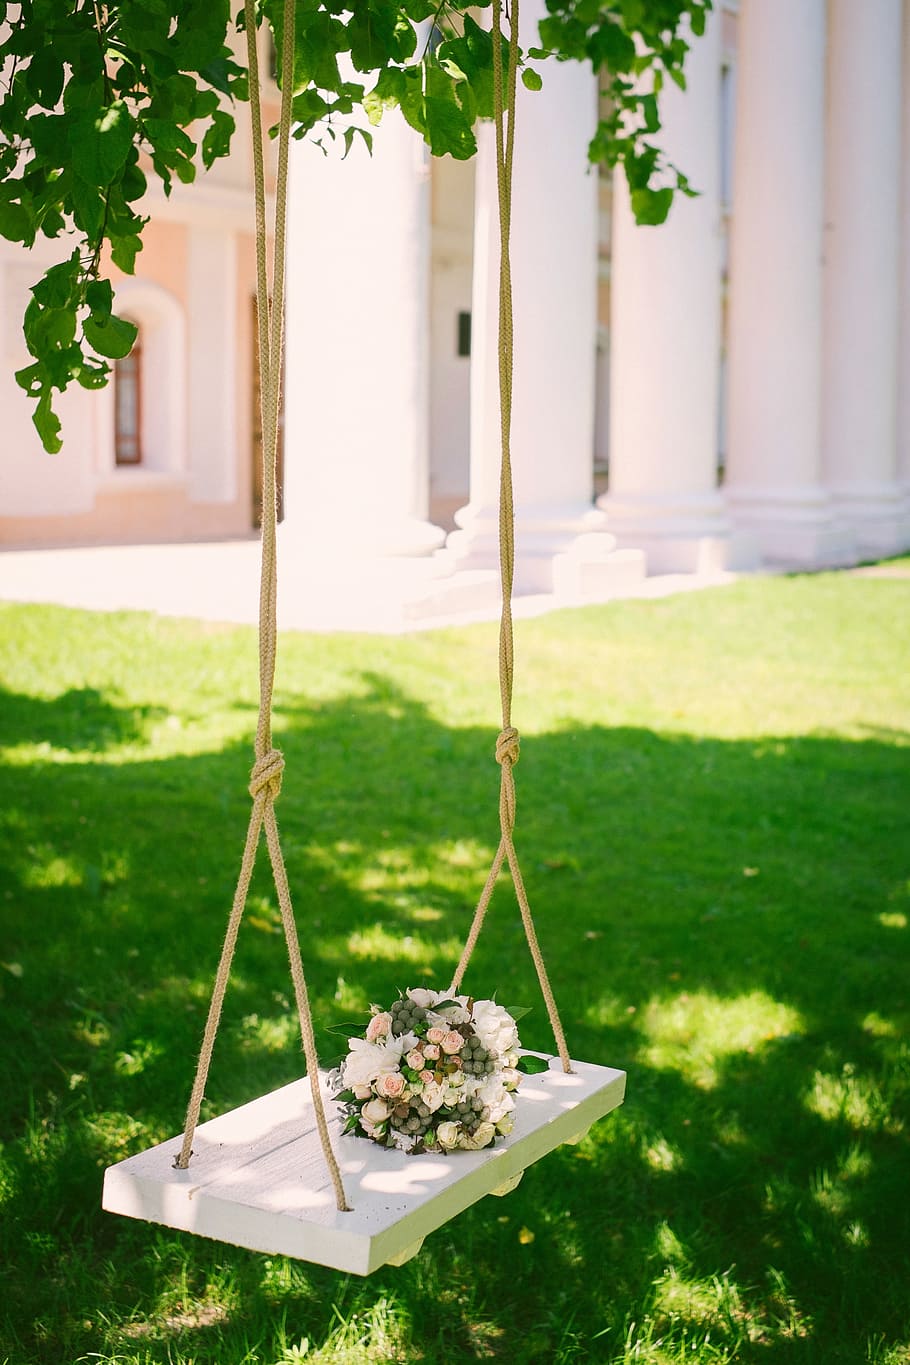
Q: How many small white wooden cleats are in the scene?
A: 3